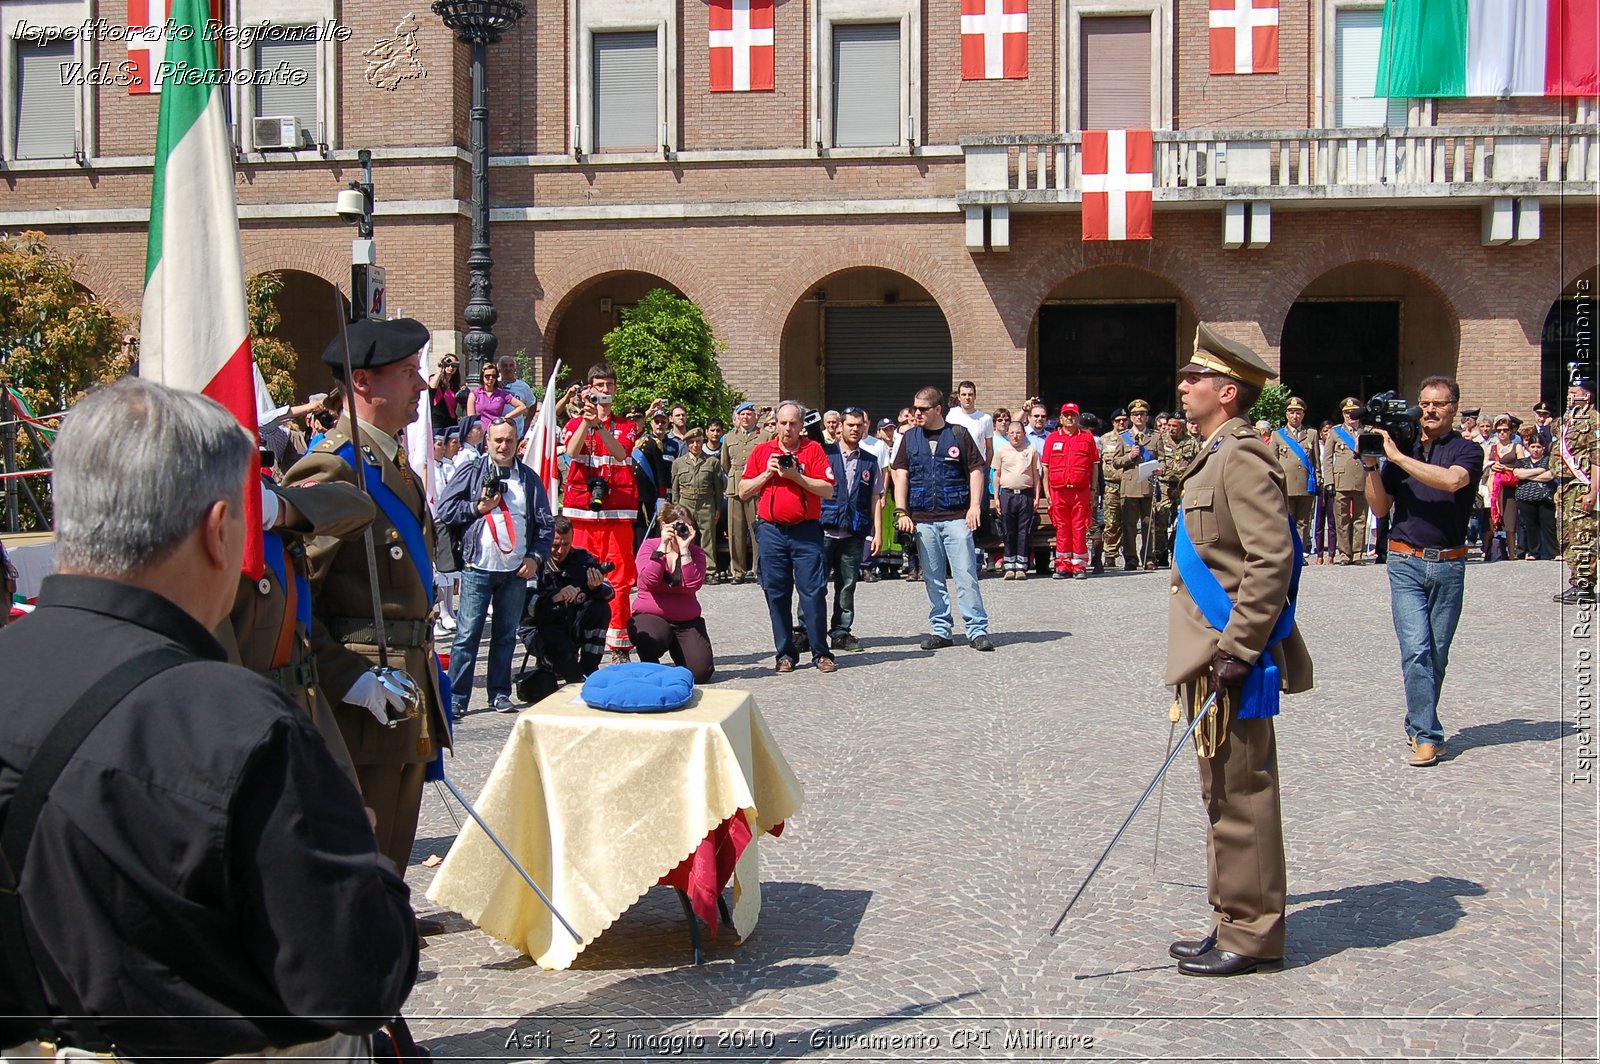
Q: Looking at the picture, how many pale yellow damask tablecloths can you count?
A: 1